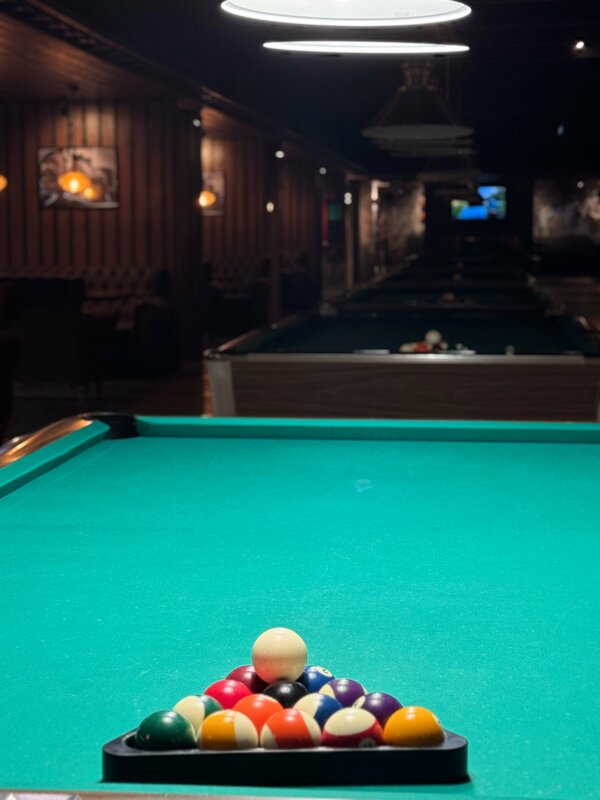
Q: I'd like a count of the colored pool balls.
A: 14